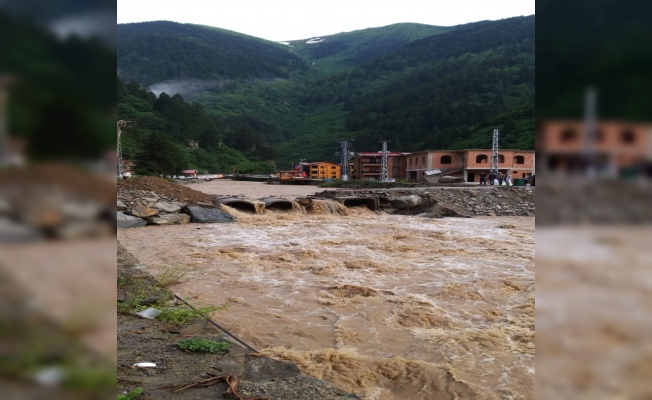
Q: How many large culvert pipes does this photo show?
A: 3